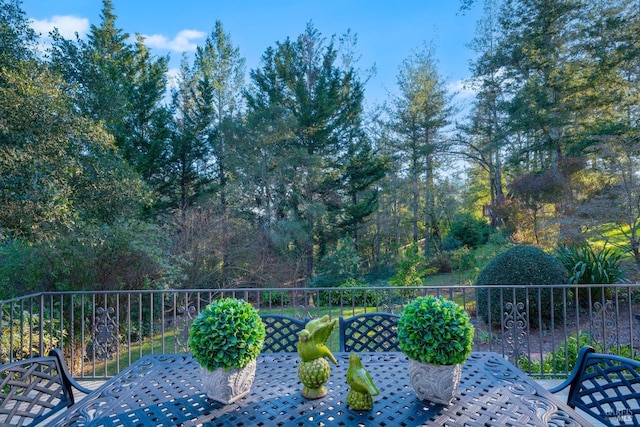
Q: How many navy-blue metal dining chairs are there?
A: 4